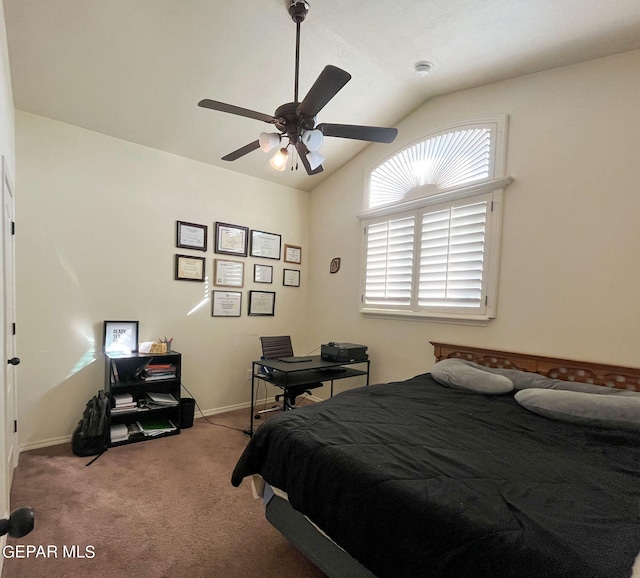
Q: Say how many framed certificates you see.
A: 10